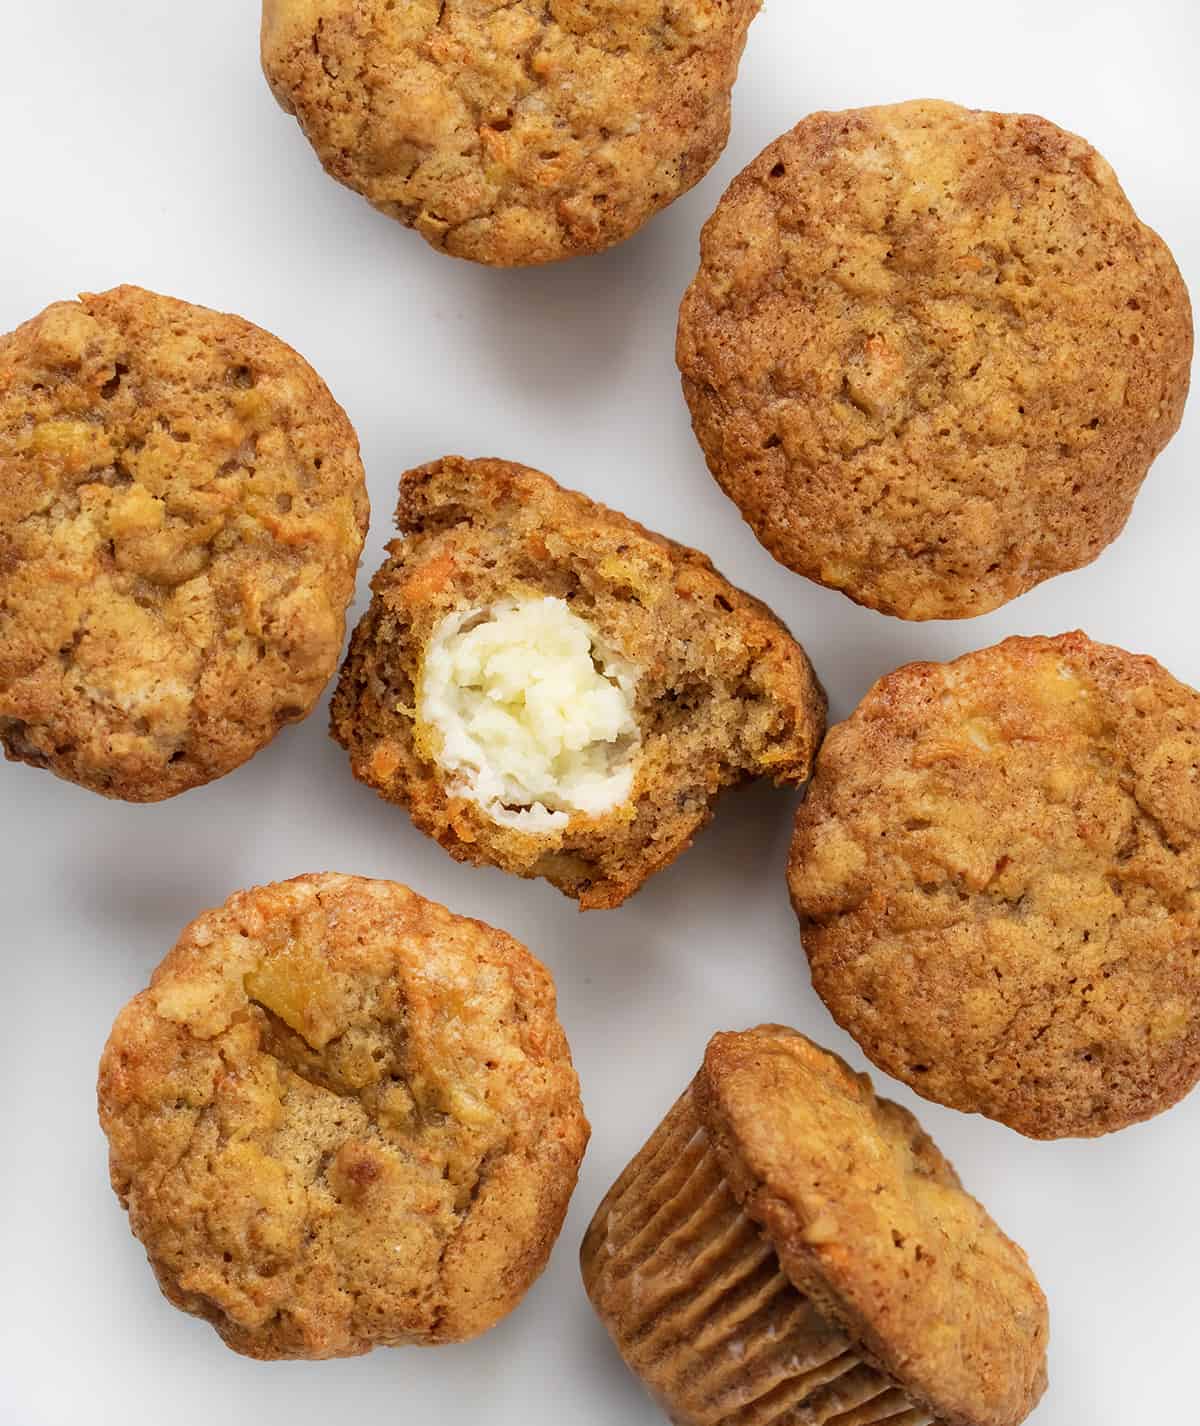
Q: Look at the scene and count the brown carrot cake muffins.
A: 7